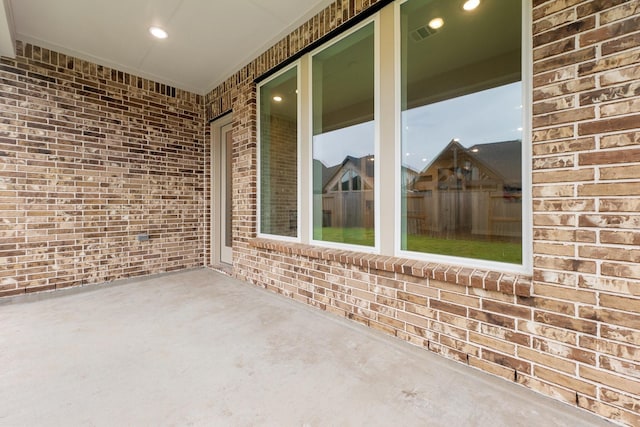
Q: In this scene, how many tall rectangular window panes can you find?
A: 3